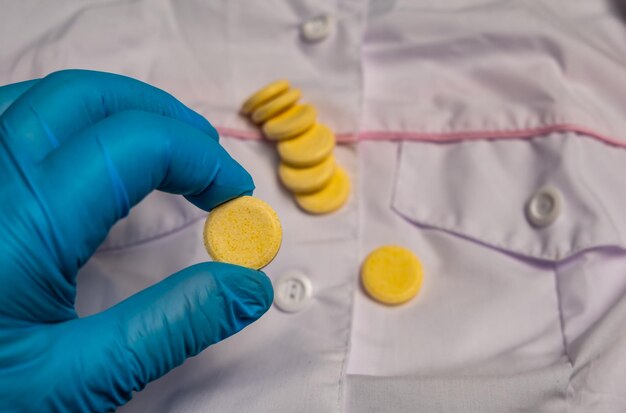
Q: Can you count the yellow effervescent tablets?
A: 8